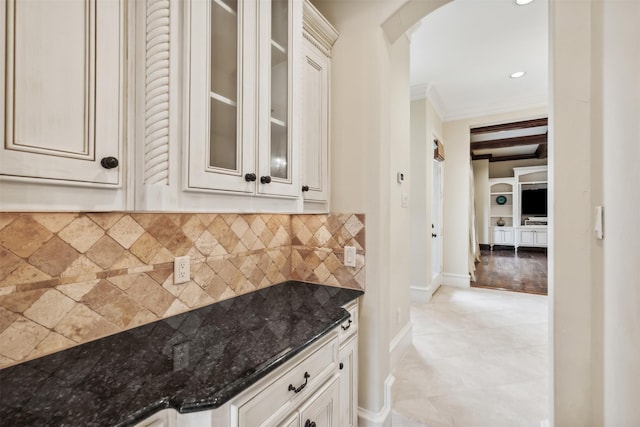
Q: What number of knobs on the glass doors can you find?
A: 2